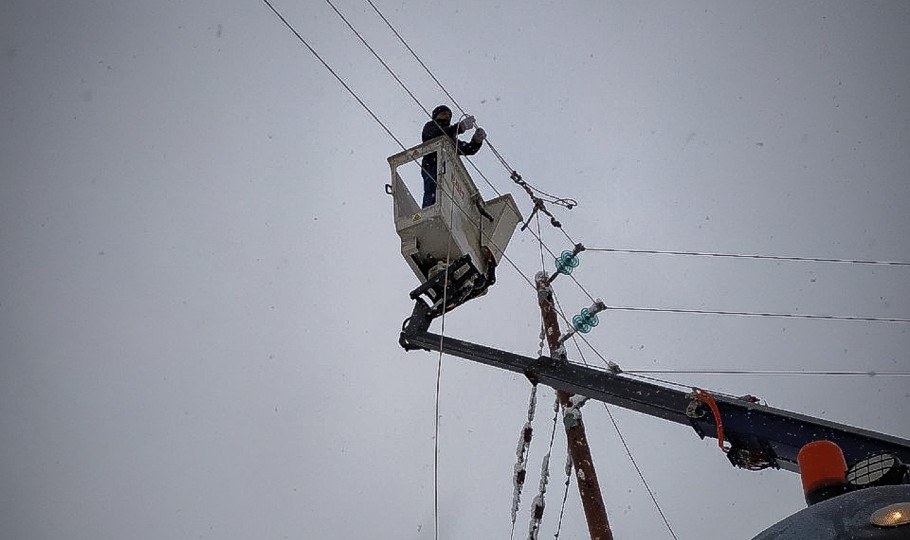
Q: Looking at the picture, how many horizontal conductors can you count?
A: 3